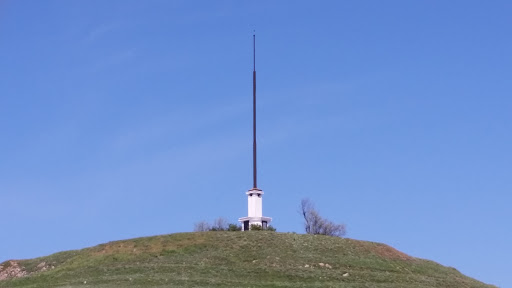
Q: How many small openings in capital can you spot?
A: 2